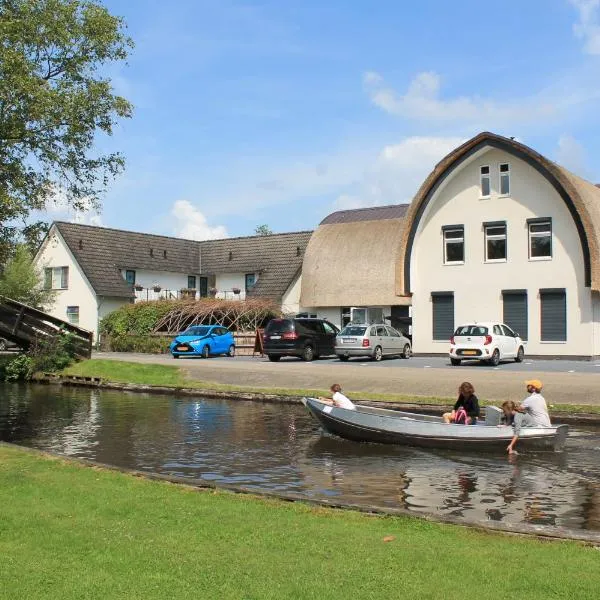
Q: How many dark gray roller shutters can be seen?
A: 3